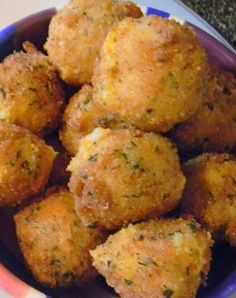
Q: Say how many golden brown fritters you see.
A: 10